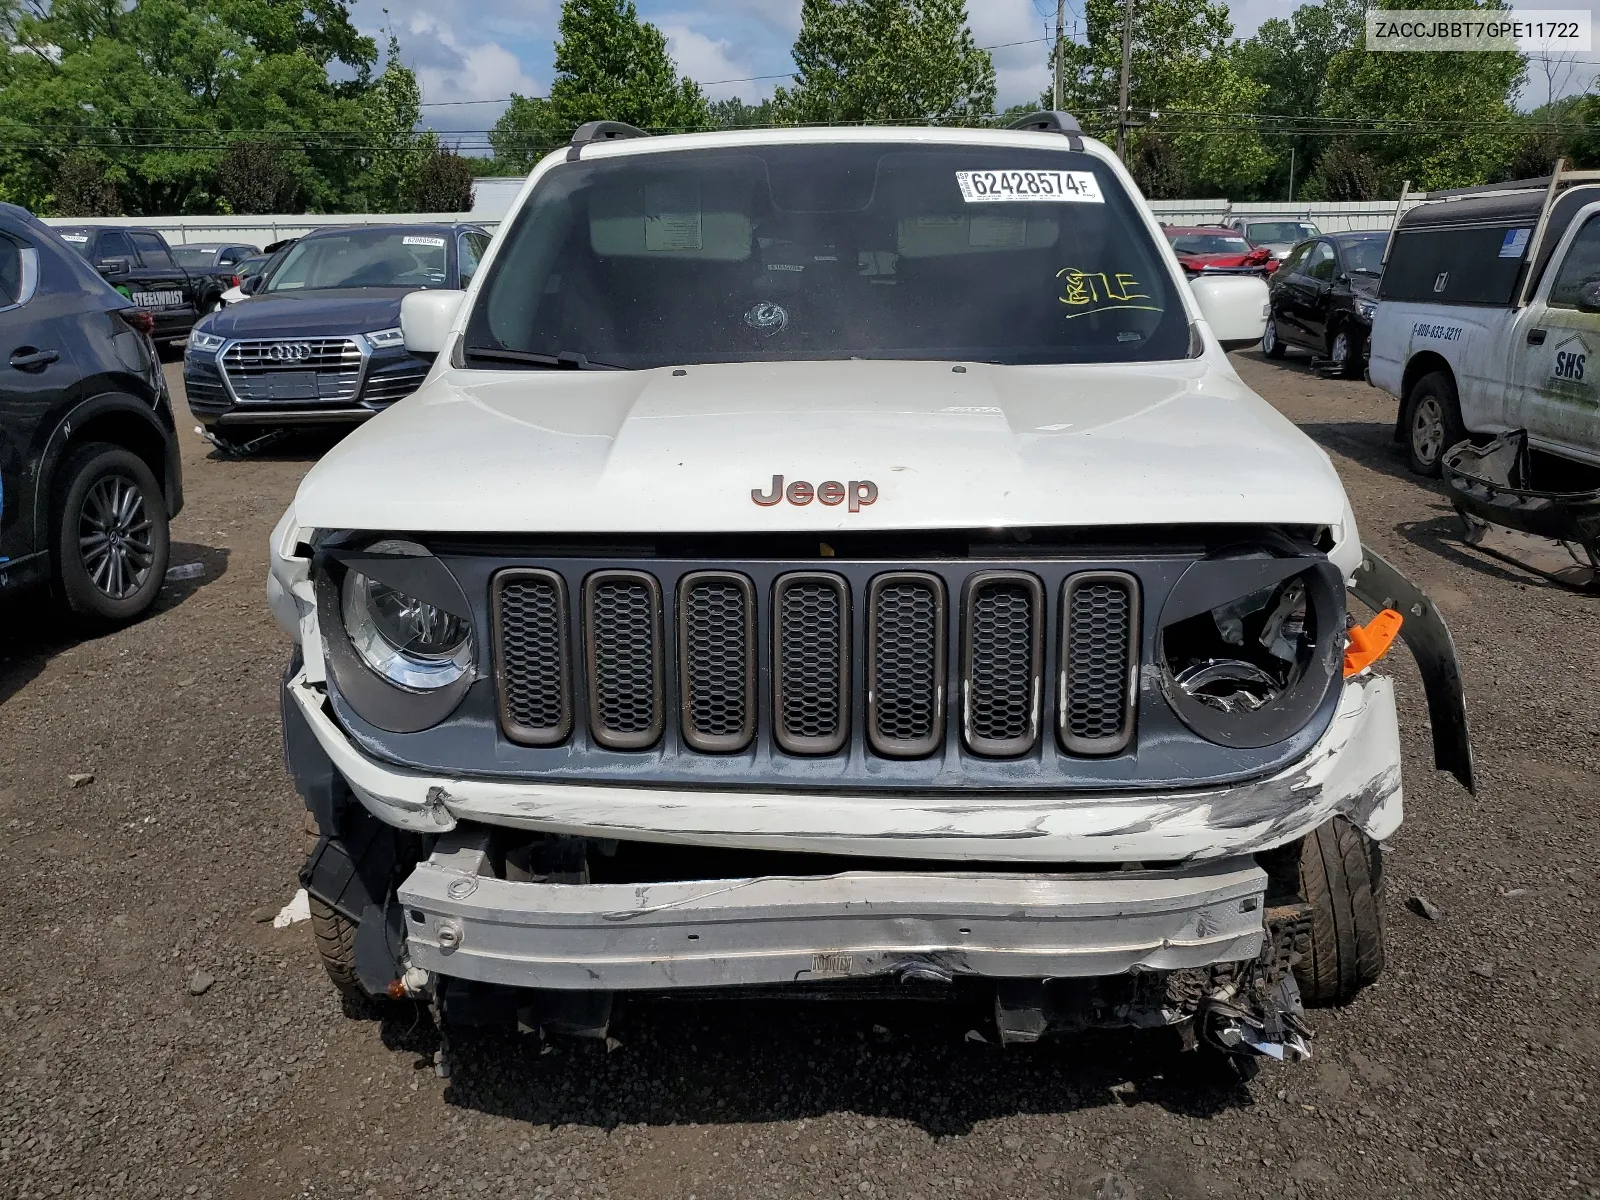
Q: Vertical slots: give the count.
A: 7